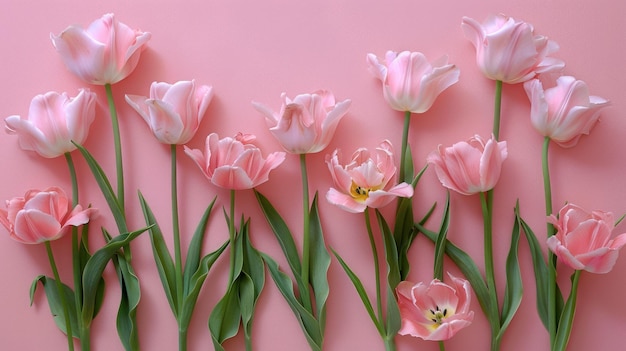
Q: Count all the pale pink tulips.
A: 13